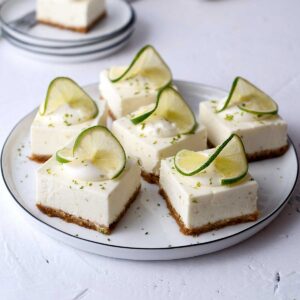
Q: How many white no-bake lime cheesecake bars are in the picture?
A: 7